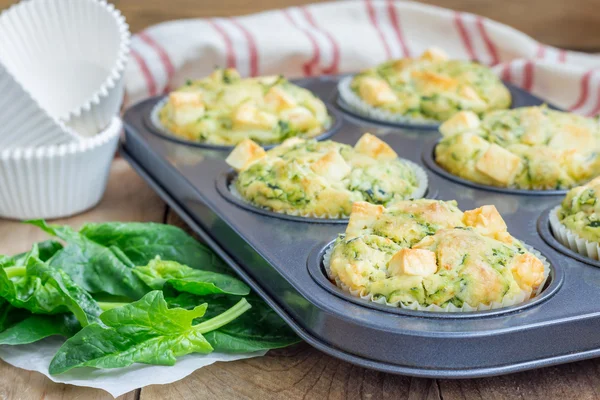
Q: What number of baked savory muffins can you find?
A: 6